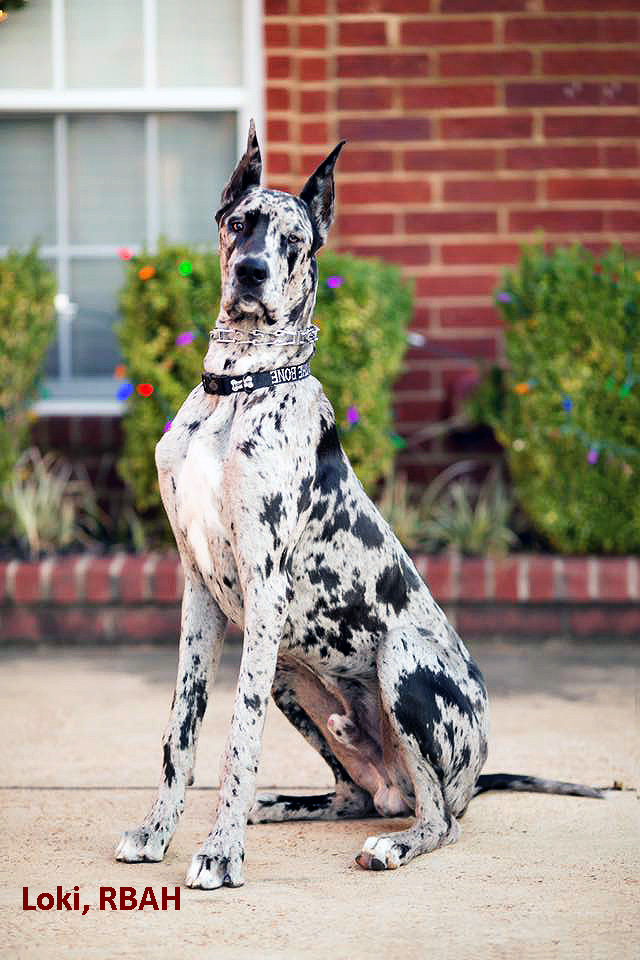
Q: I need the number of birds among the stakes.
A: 0